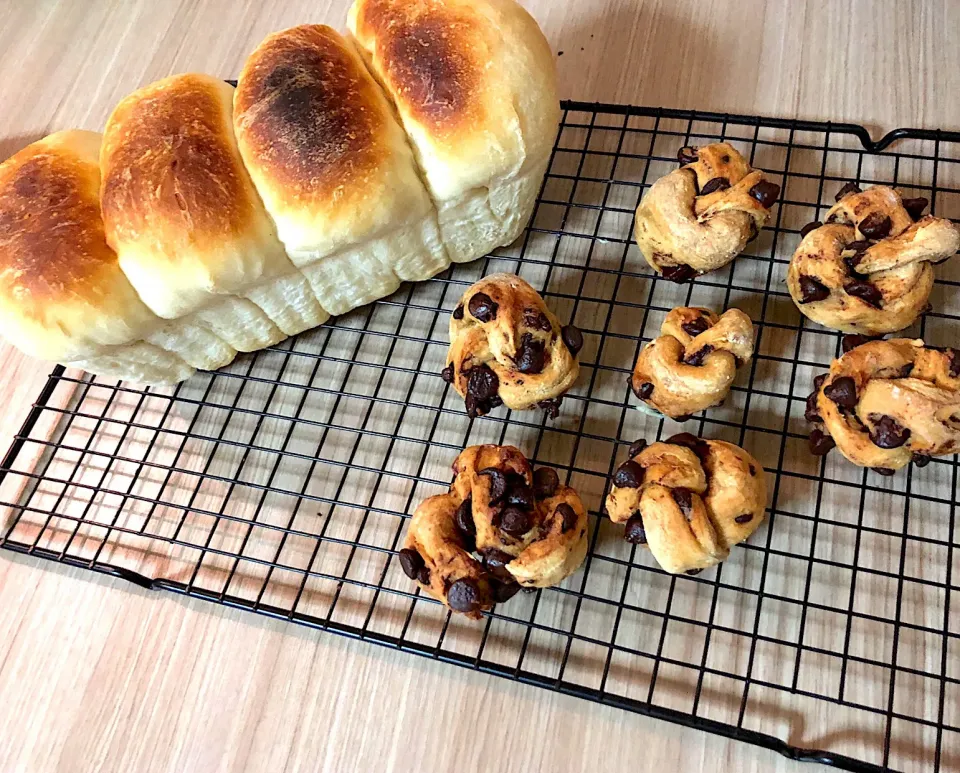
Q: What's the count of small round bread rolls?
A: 7